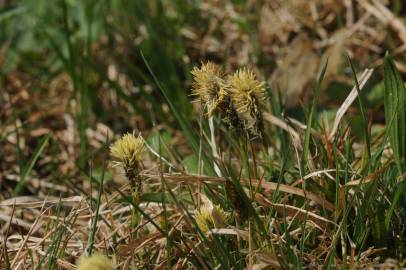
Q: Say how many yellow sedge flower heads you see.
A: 5